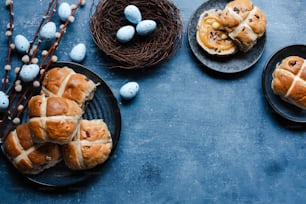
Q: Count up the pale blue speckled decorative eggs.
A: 10